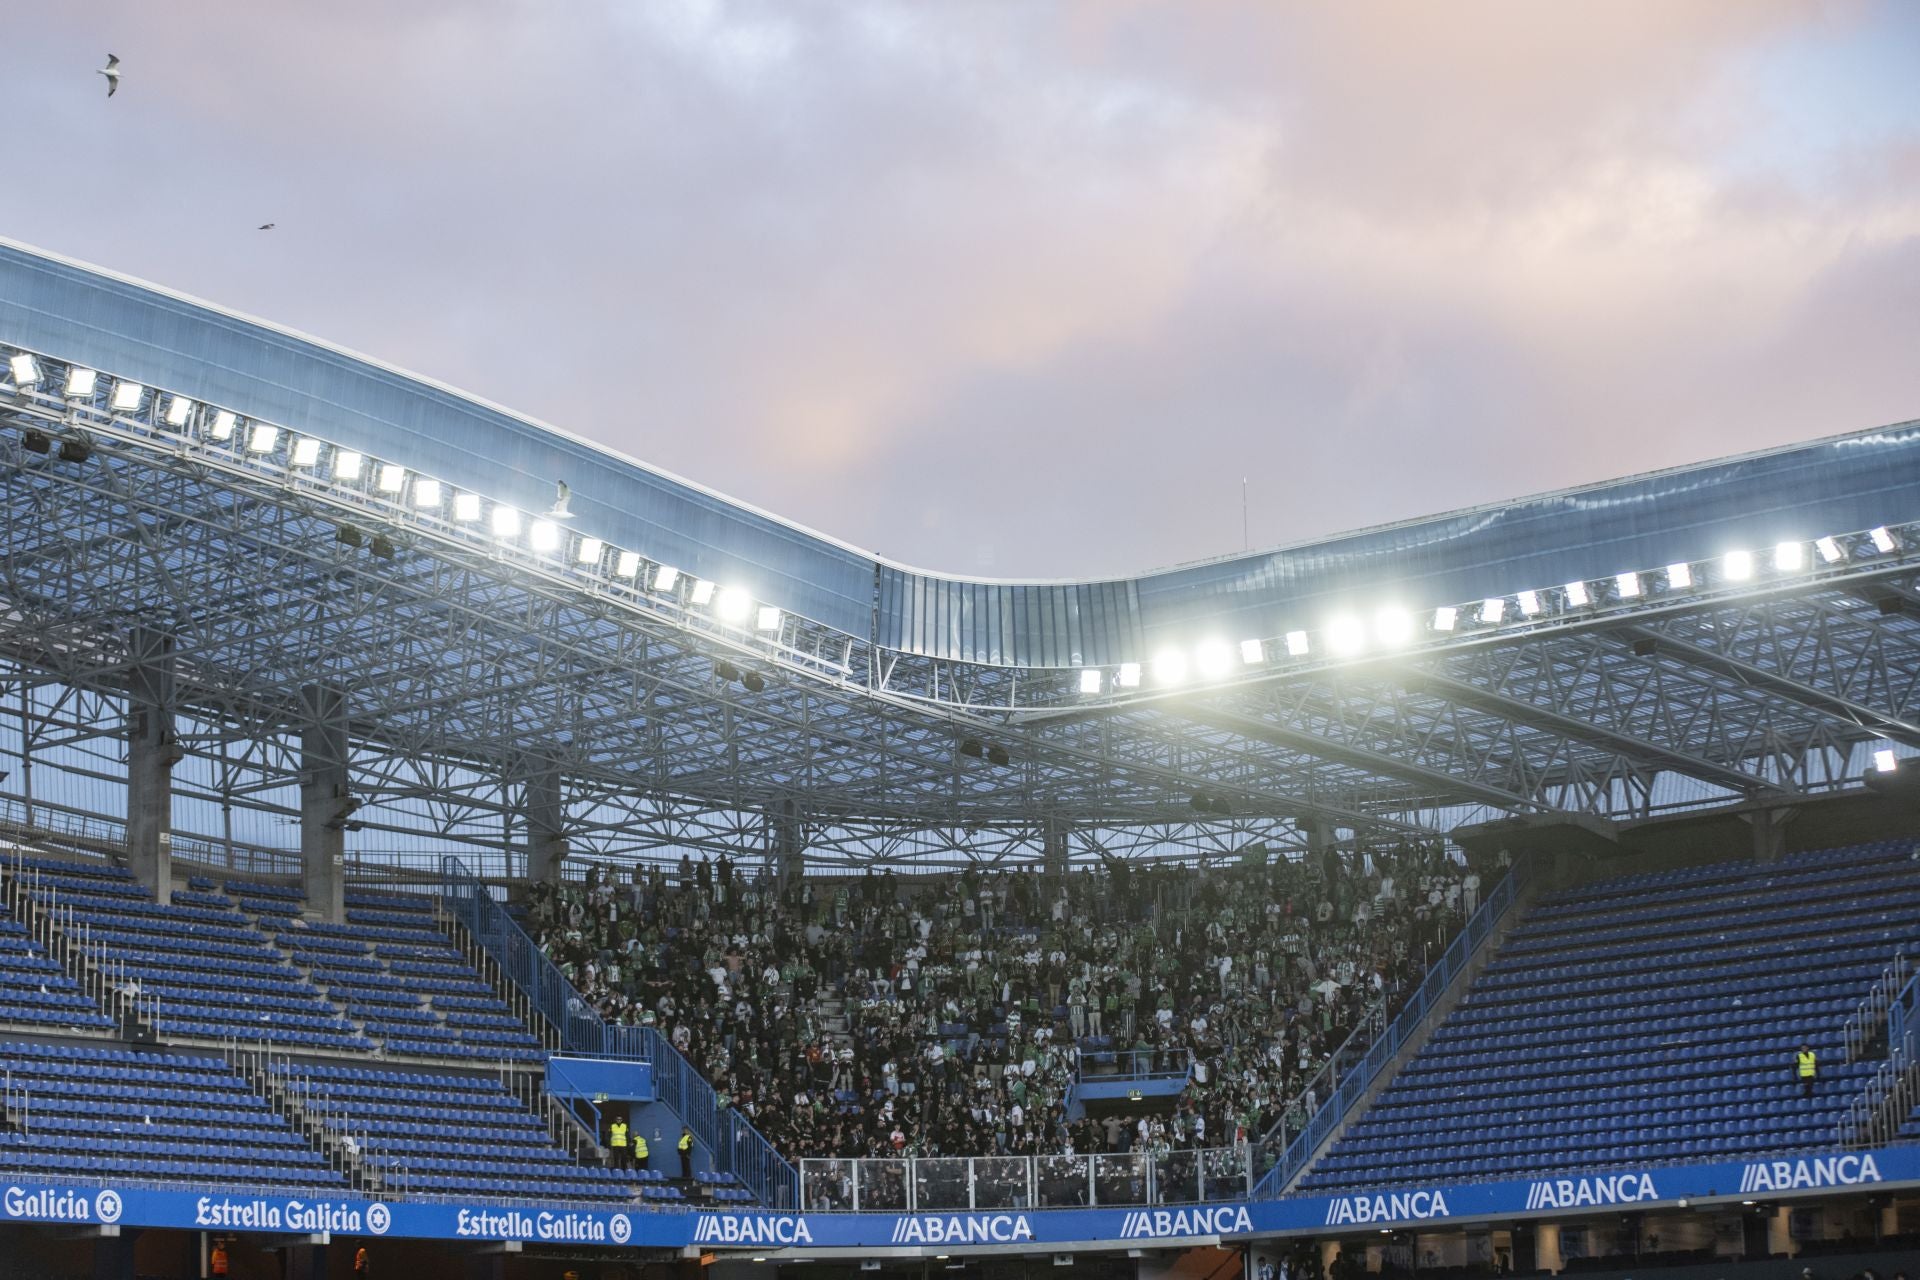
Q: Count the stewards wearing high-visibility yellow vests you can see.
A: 4